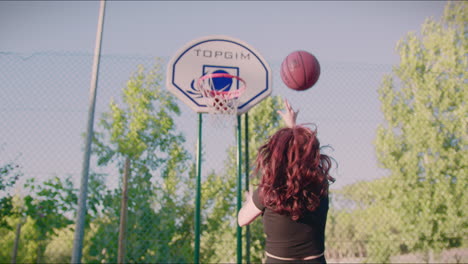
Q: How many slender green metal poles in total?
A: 3